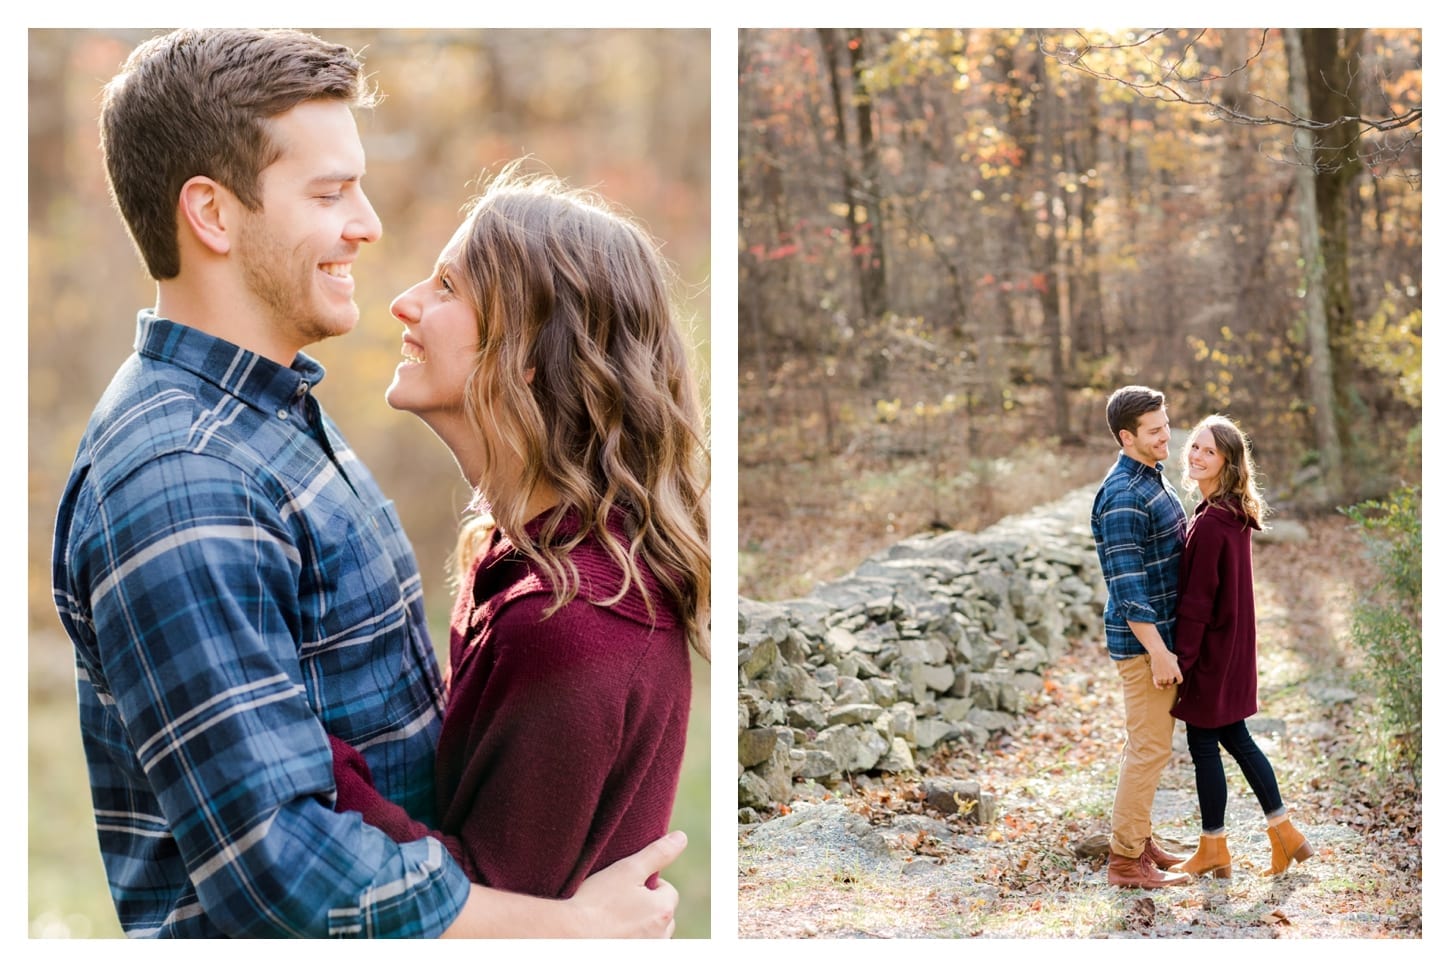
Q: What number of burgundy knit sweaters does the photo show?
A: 2